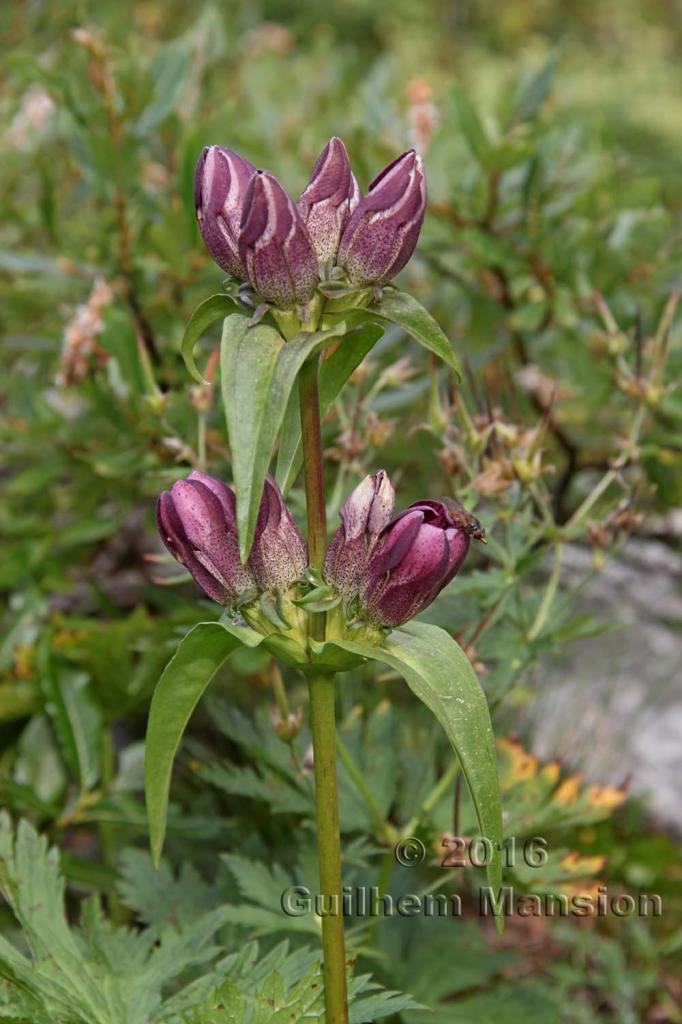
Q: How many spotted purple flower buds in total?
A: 8